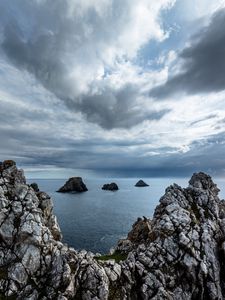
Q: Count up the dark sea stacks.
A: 3